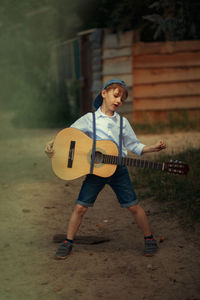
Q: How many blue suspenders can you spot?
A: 2